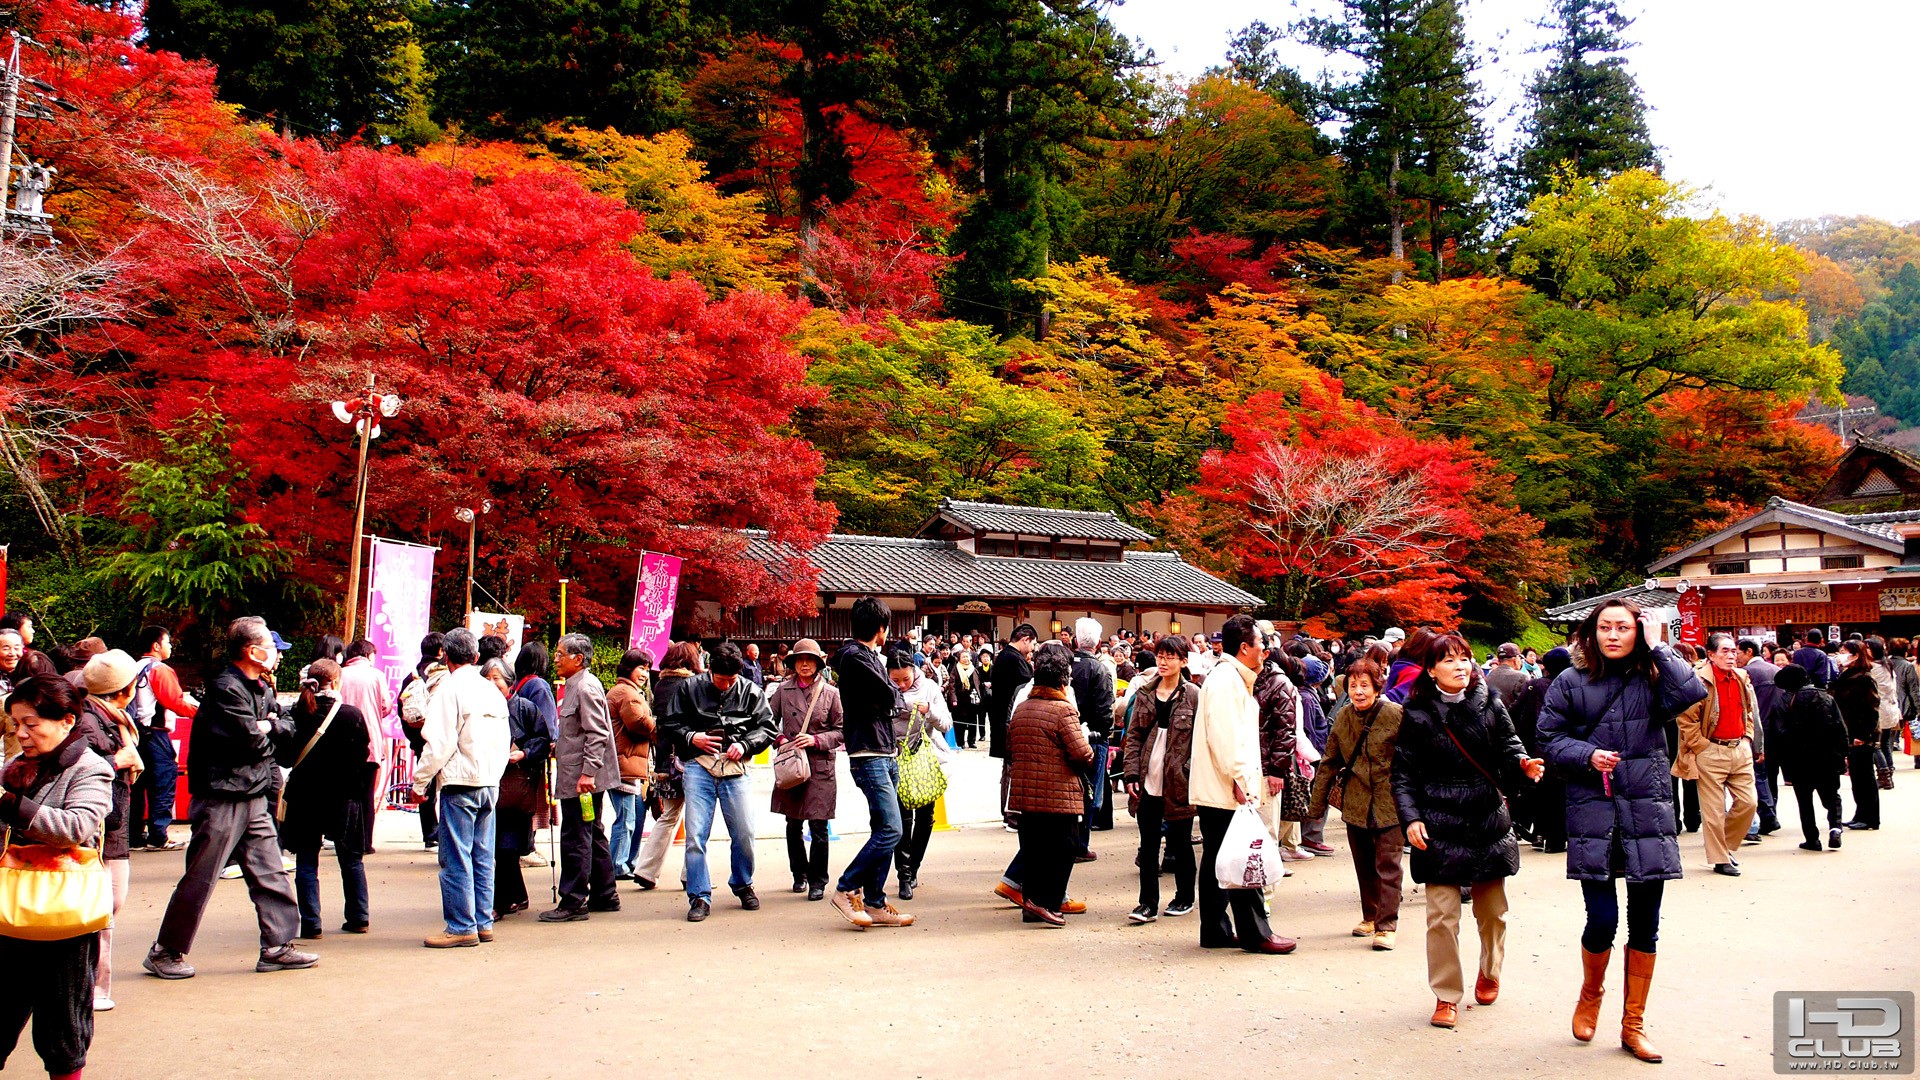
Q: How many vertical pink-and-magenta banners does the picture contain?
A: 2